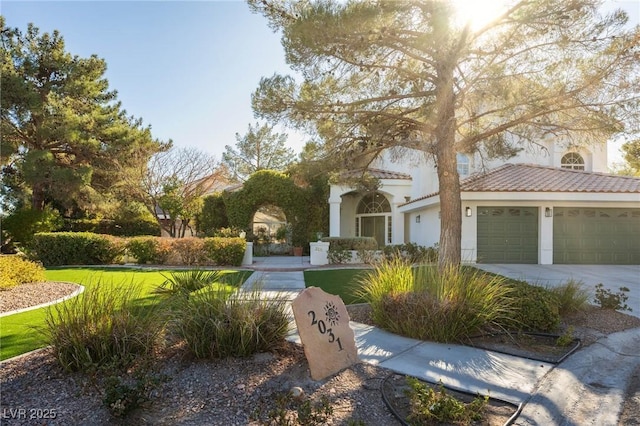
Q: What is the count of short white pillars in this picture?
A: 2